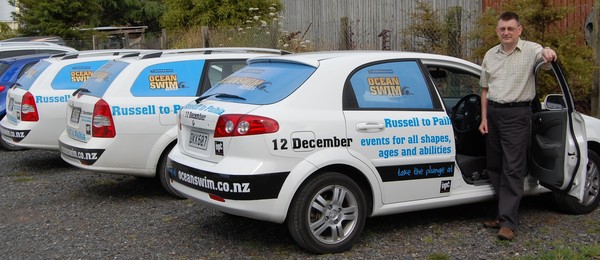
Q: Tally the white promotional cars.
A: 3